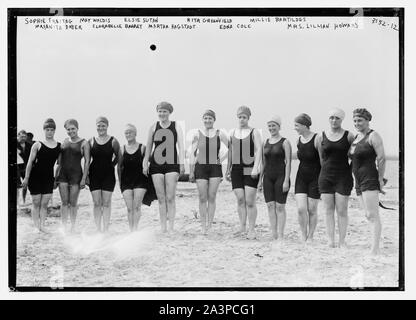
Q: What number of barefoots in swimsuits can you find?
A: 11